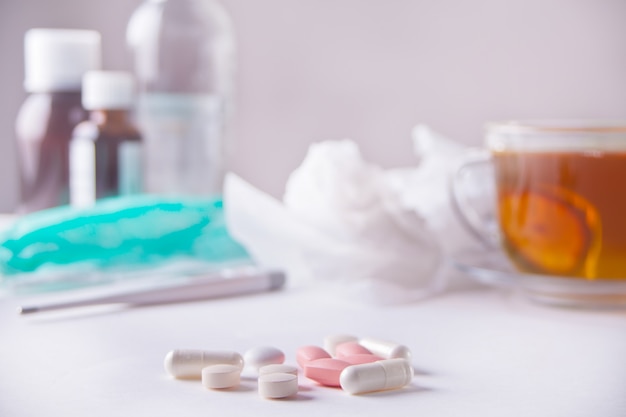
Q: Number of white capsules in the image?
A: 3